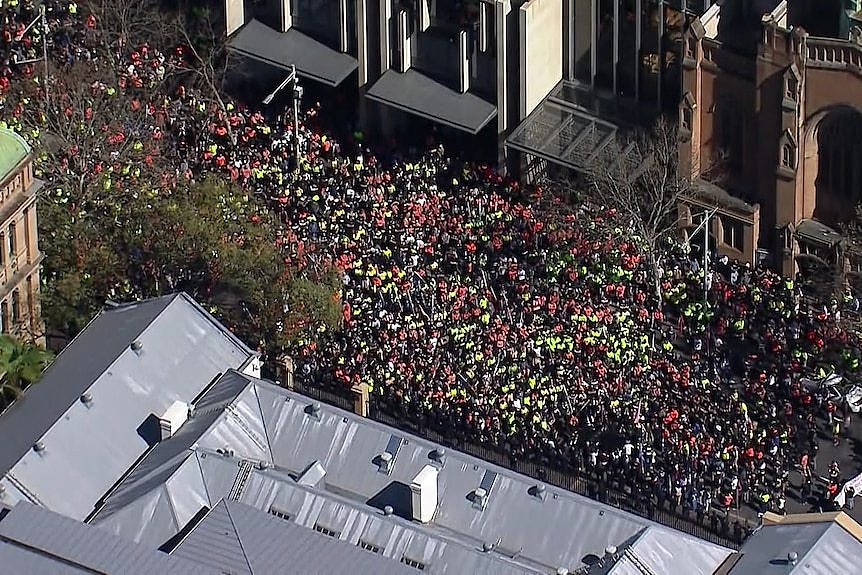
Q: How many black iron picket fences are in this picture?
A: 1